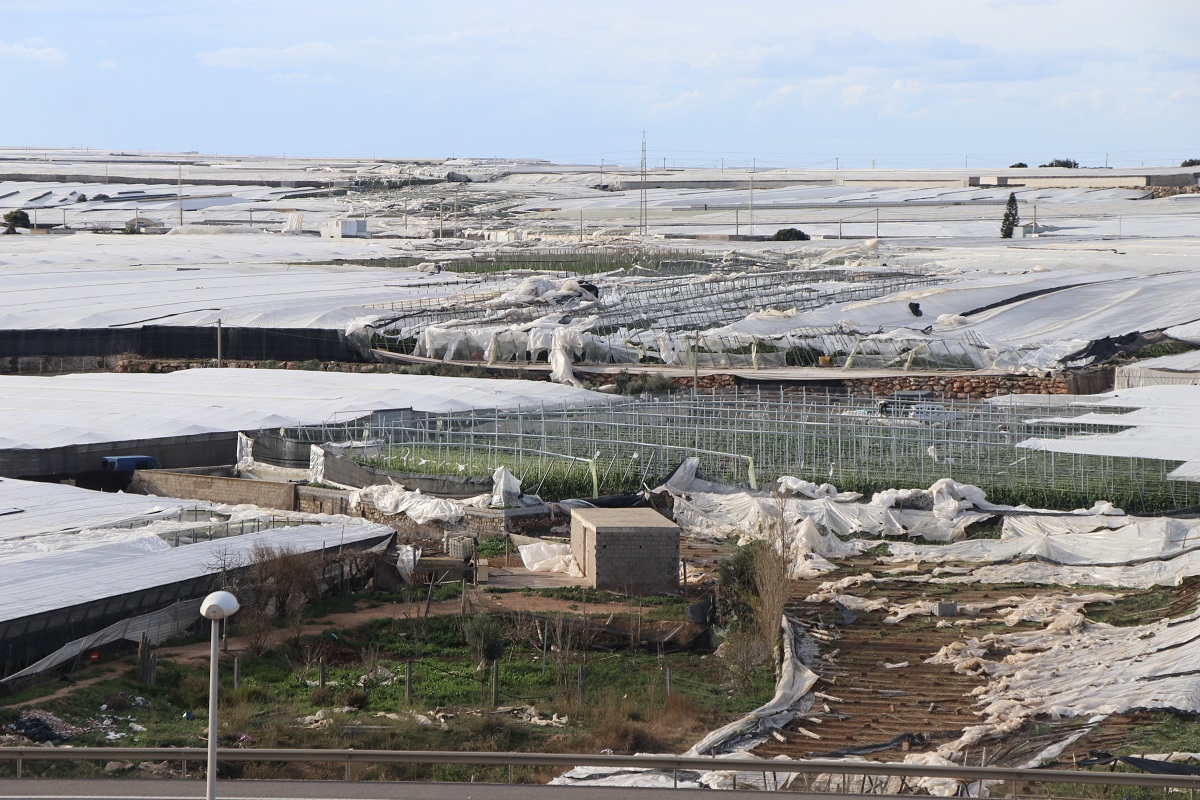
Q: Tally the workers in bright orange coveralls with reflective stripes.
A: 0